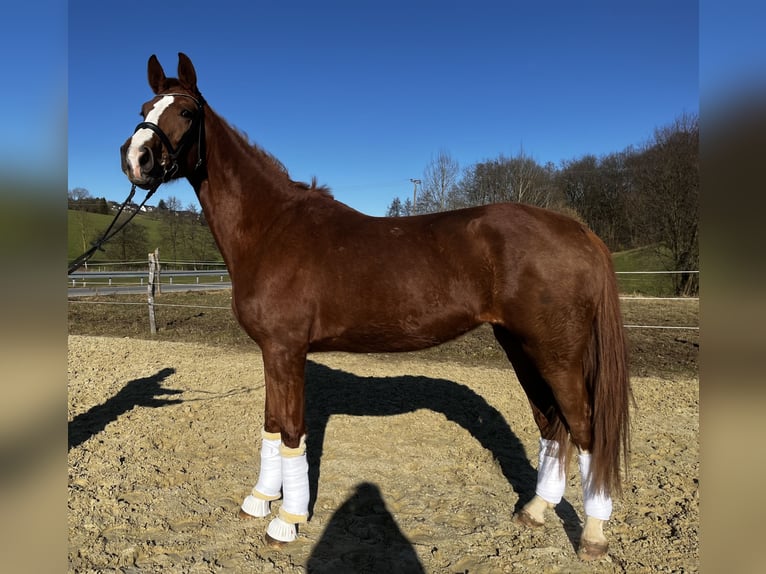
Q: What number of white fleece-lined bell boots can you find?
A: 2